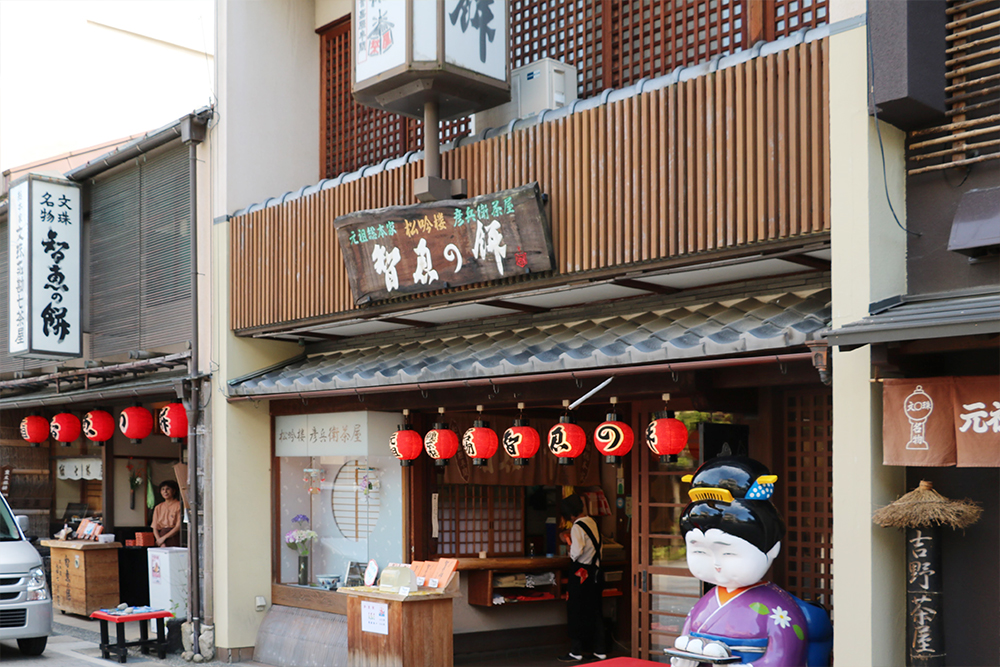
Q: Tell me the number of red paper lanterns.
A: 12